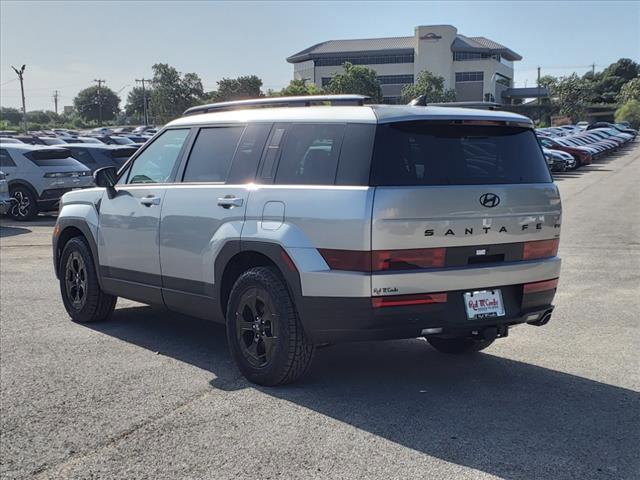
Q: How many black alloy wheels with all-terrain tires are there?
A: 2